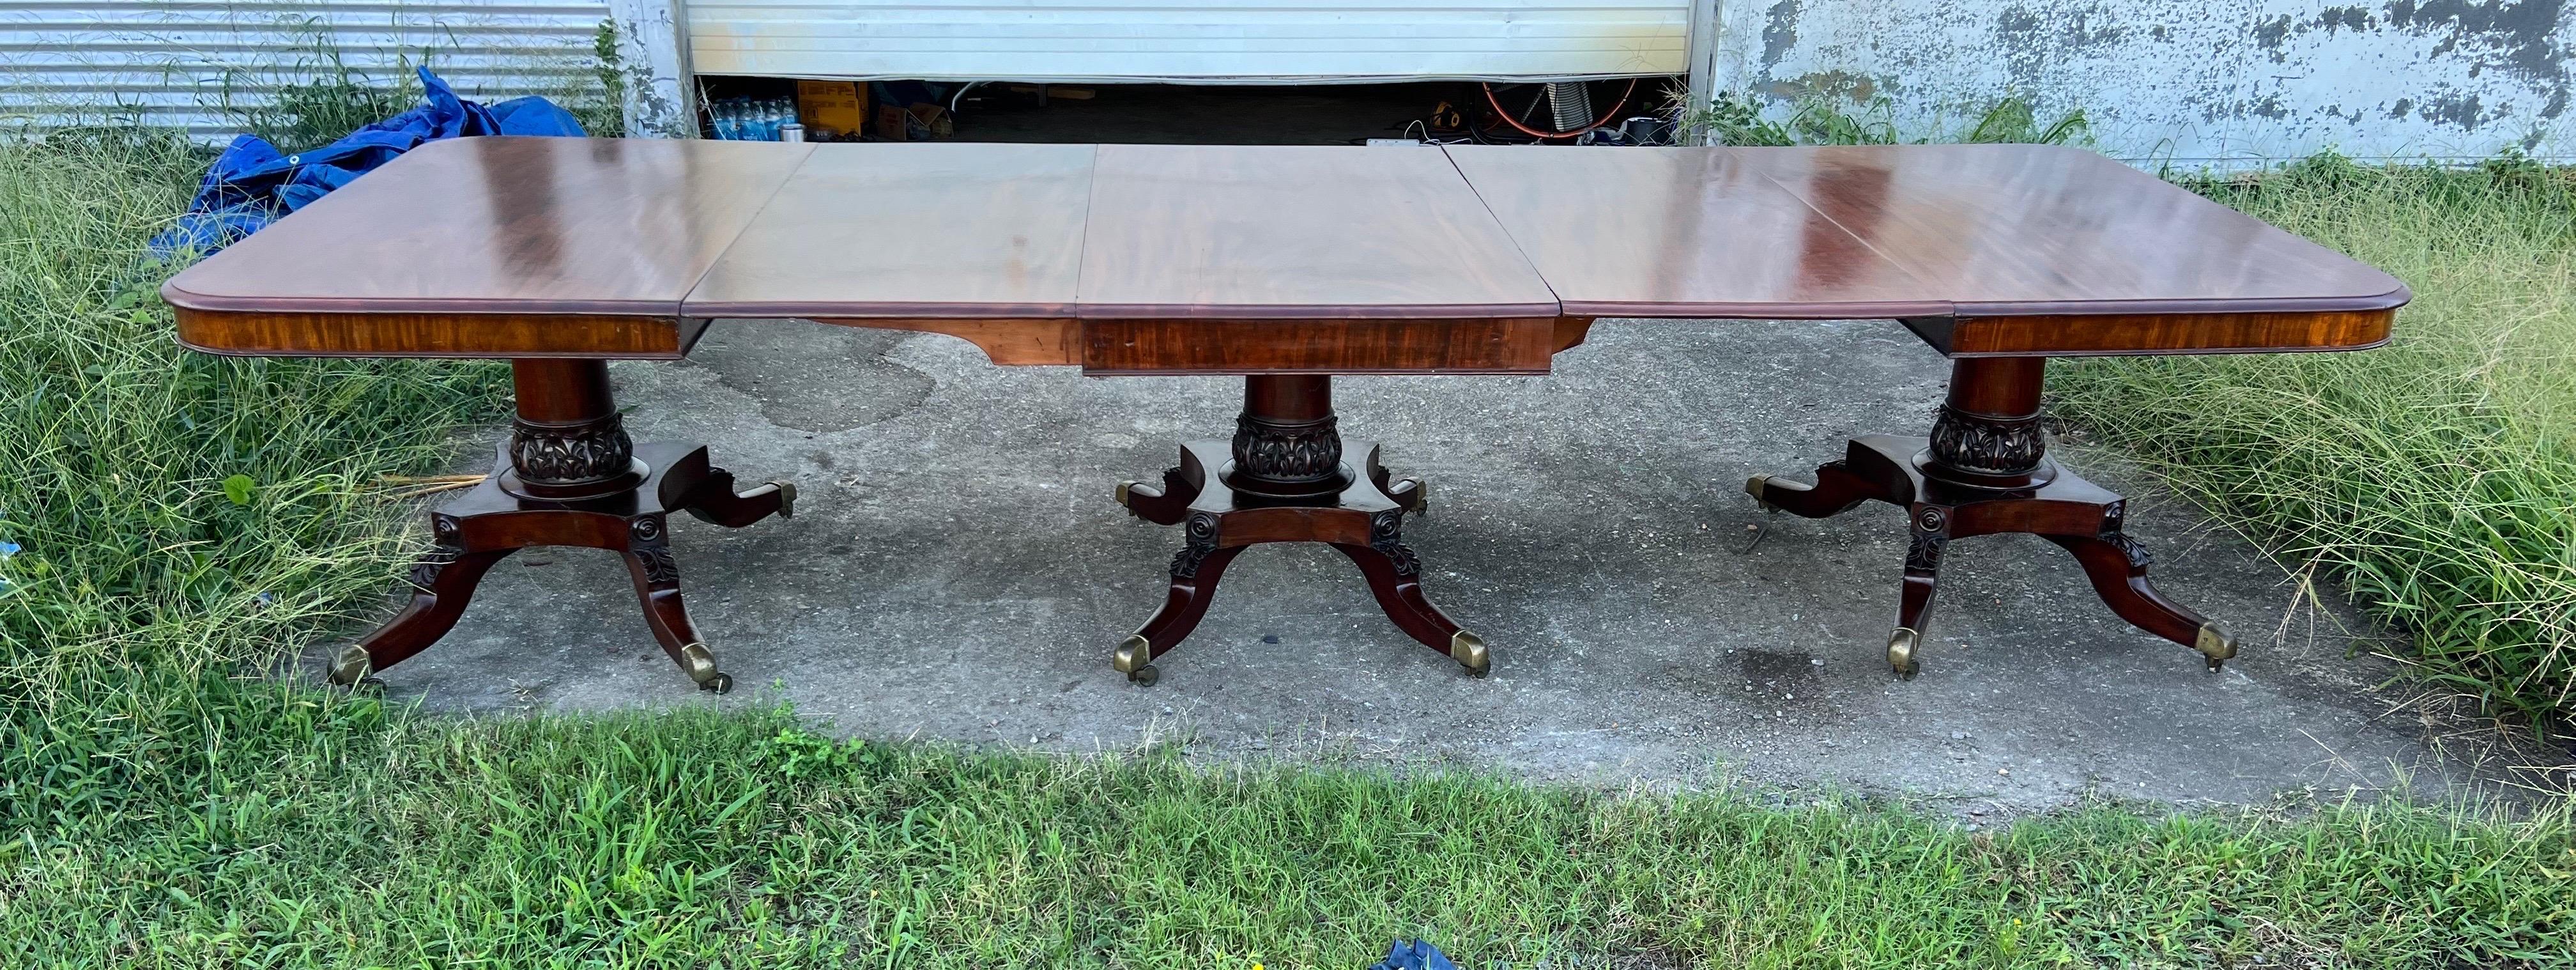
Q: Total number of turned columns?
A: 3